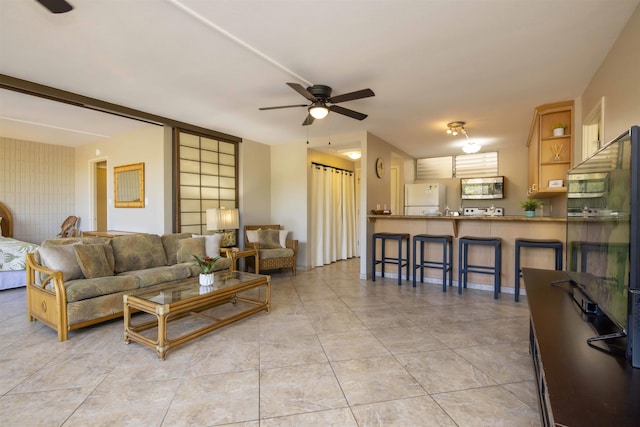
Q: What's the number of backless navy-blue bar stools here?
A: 4